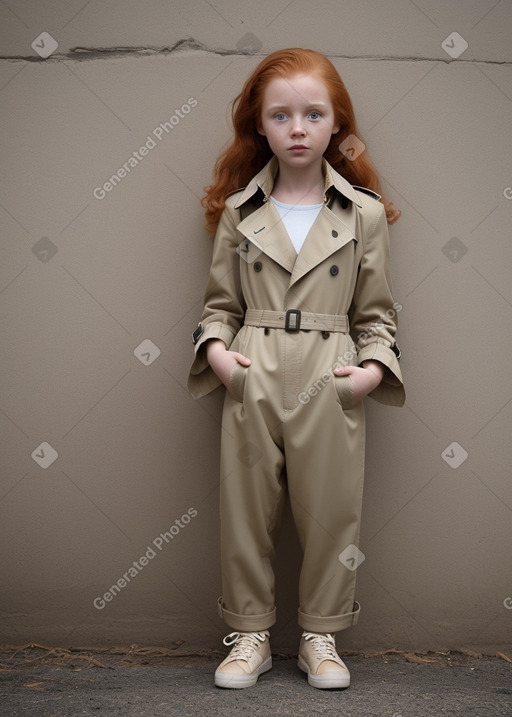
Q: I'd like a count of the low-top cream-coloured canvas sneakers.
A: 2